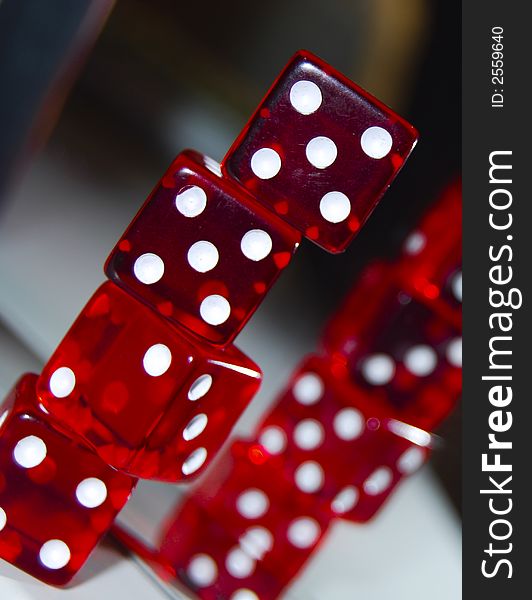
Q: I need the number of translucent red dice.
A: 8